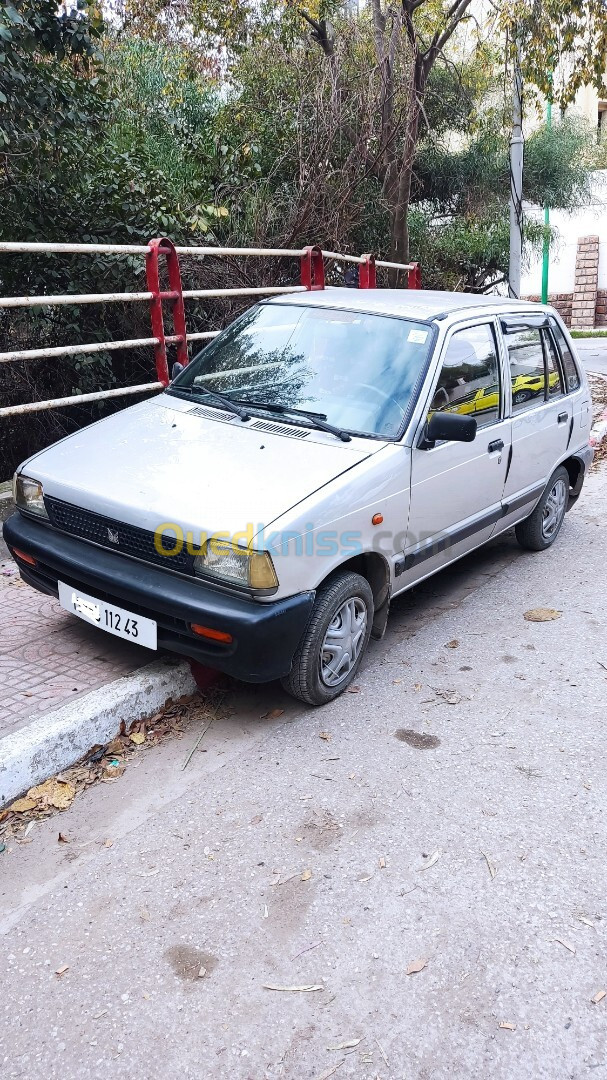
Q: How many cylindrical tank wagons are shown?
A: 0